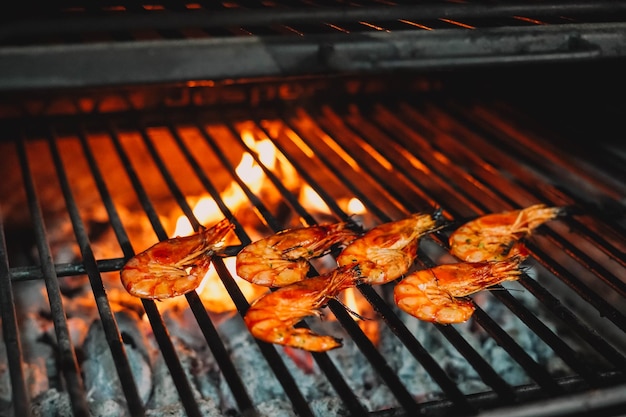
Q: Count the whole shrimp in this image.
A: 6